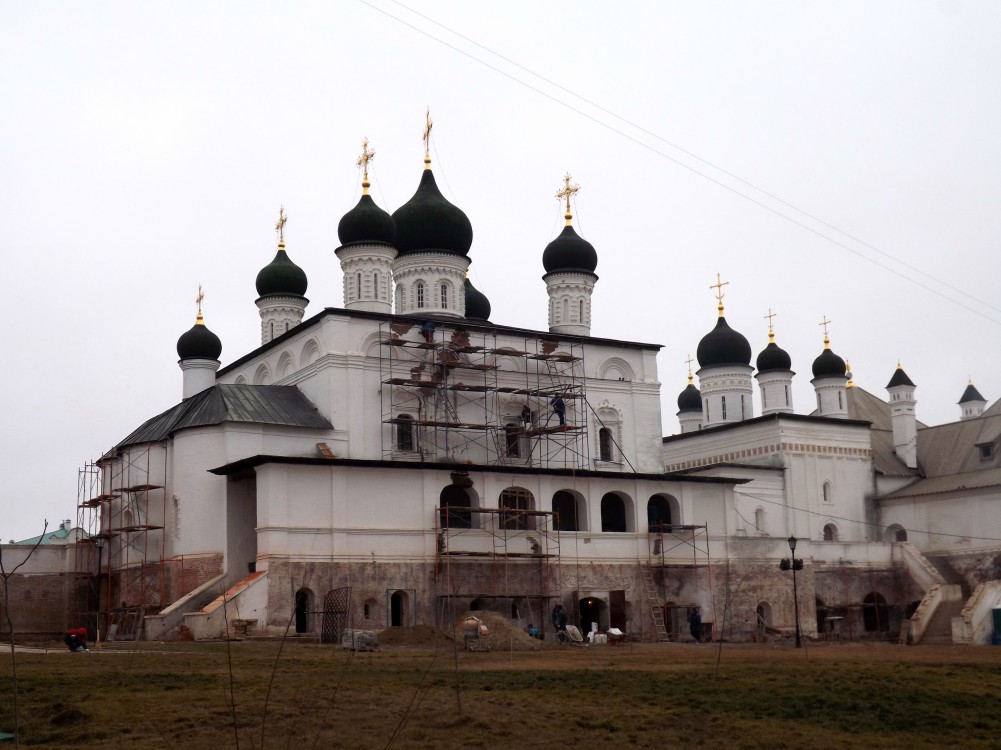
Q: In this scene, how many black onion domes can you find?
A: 10